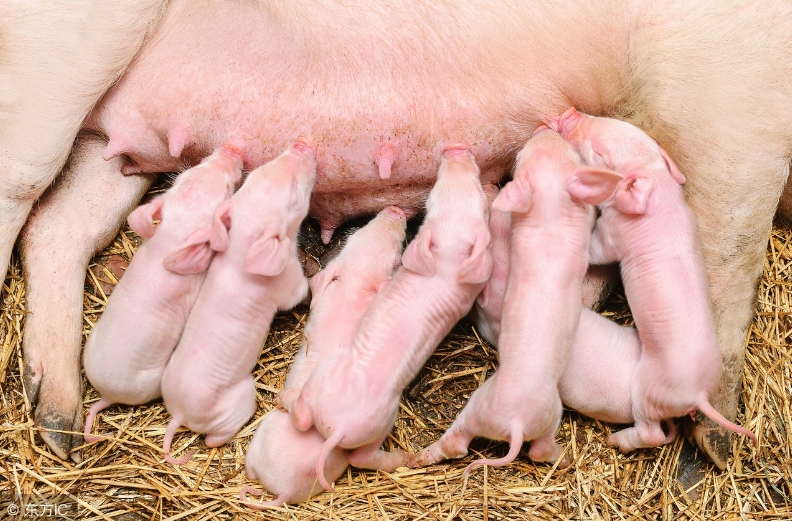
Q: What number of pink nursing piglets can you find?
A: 7